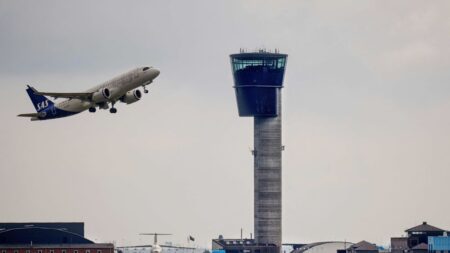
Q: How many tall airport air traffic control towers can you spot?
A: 1